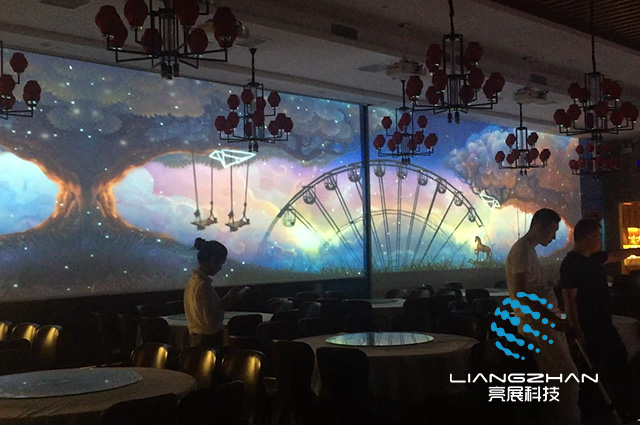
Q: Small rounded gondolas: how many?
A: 10